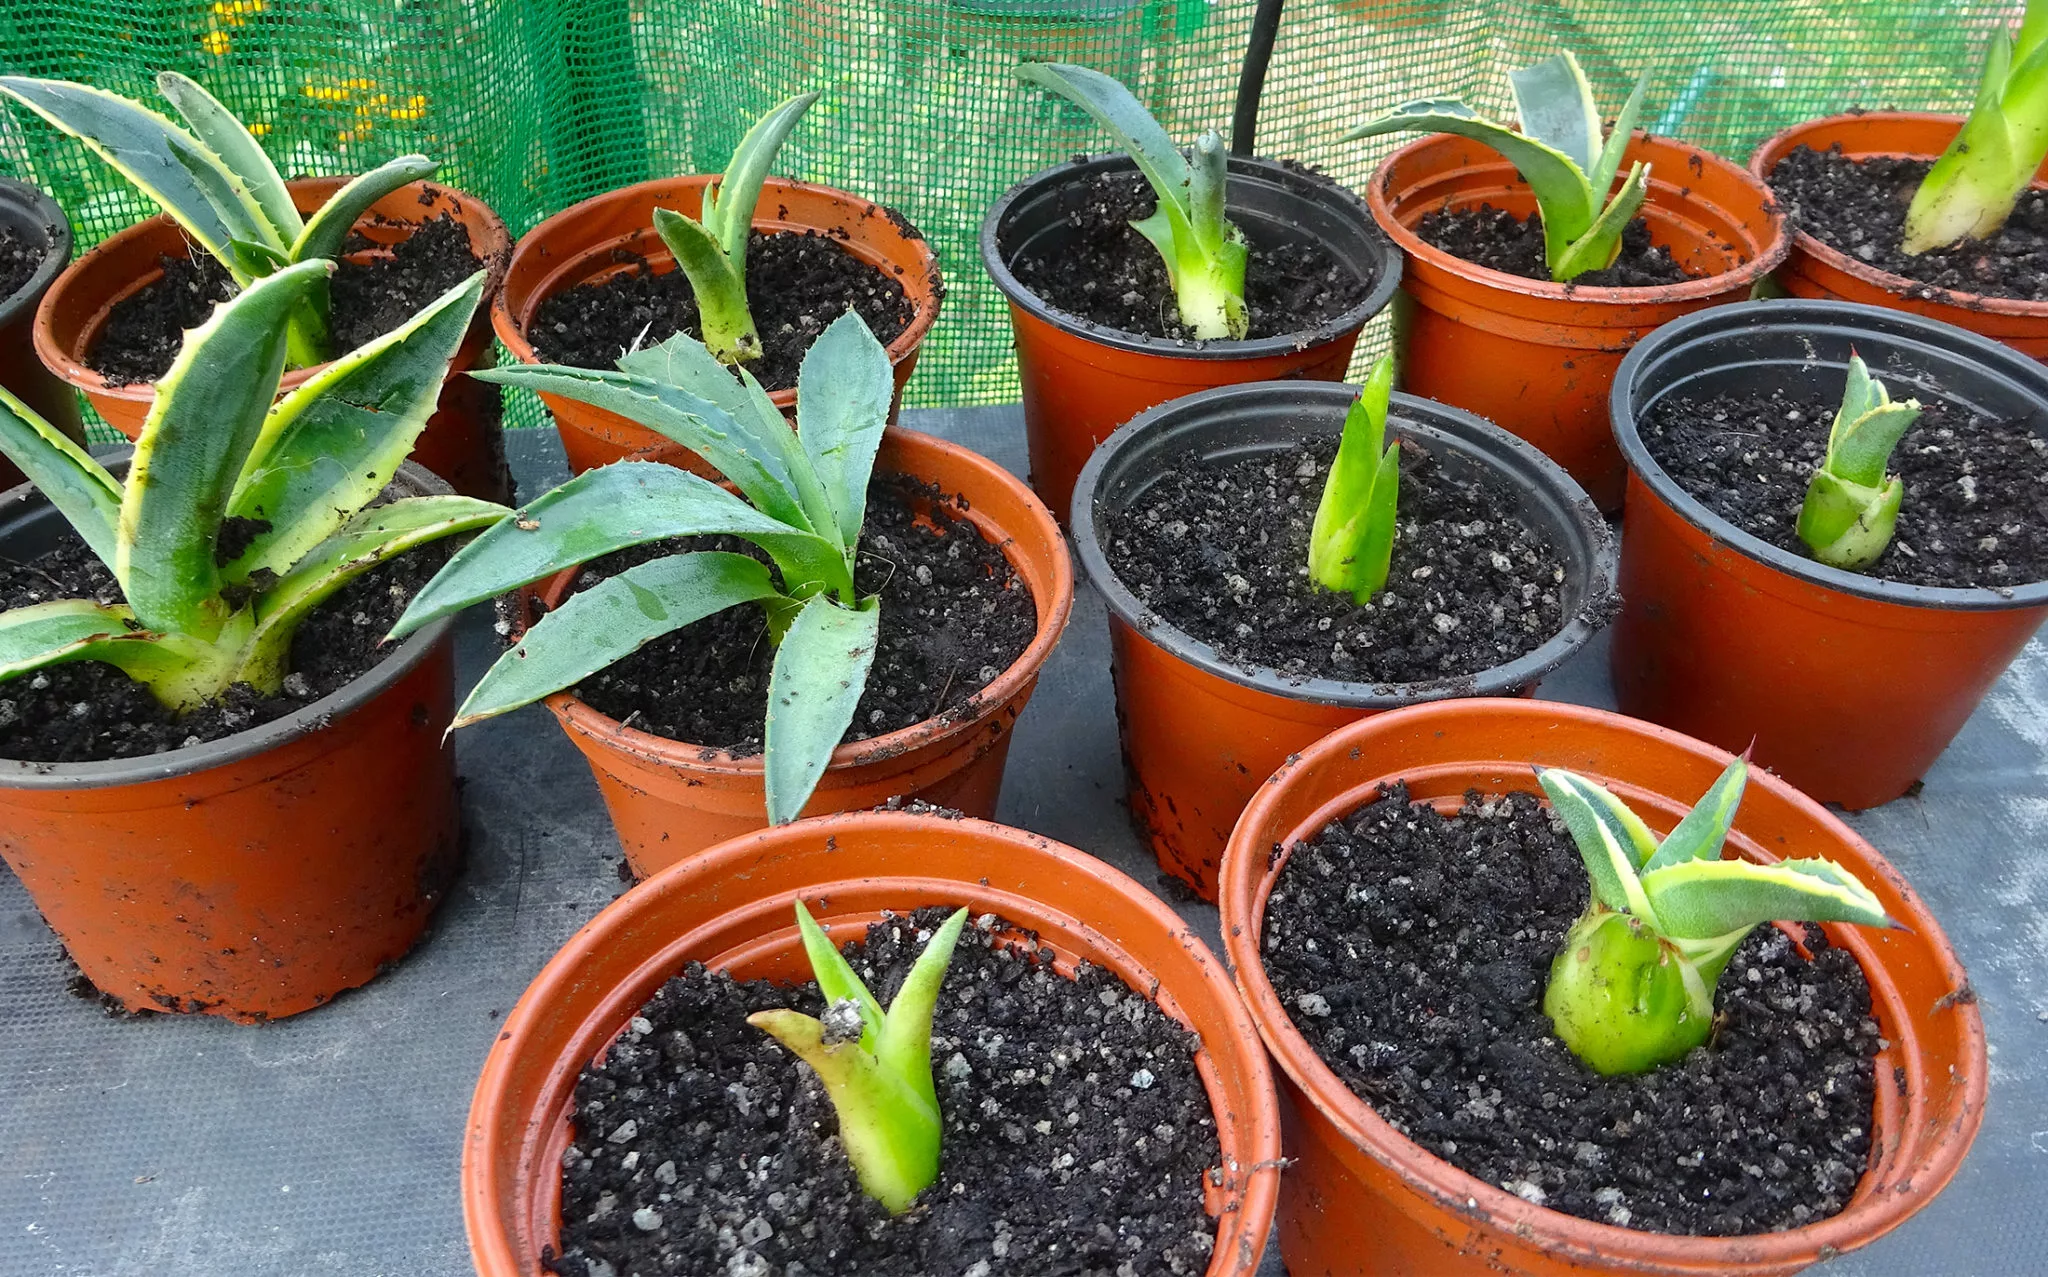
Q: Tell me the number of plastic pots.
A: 12